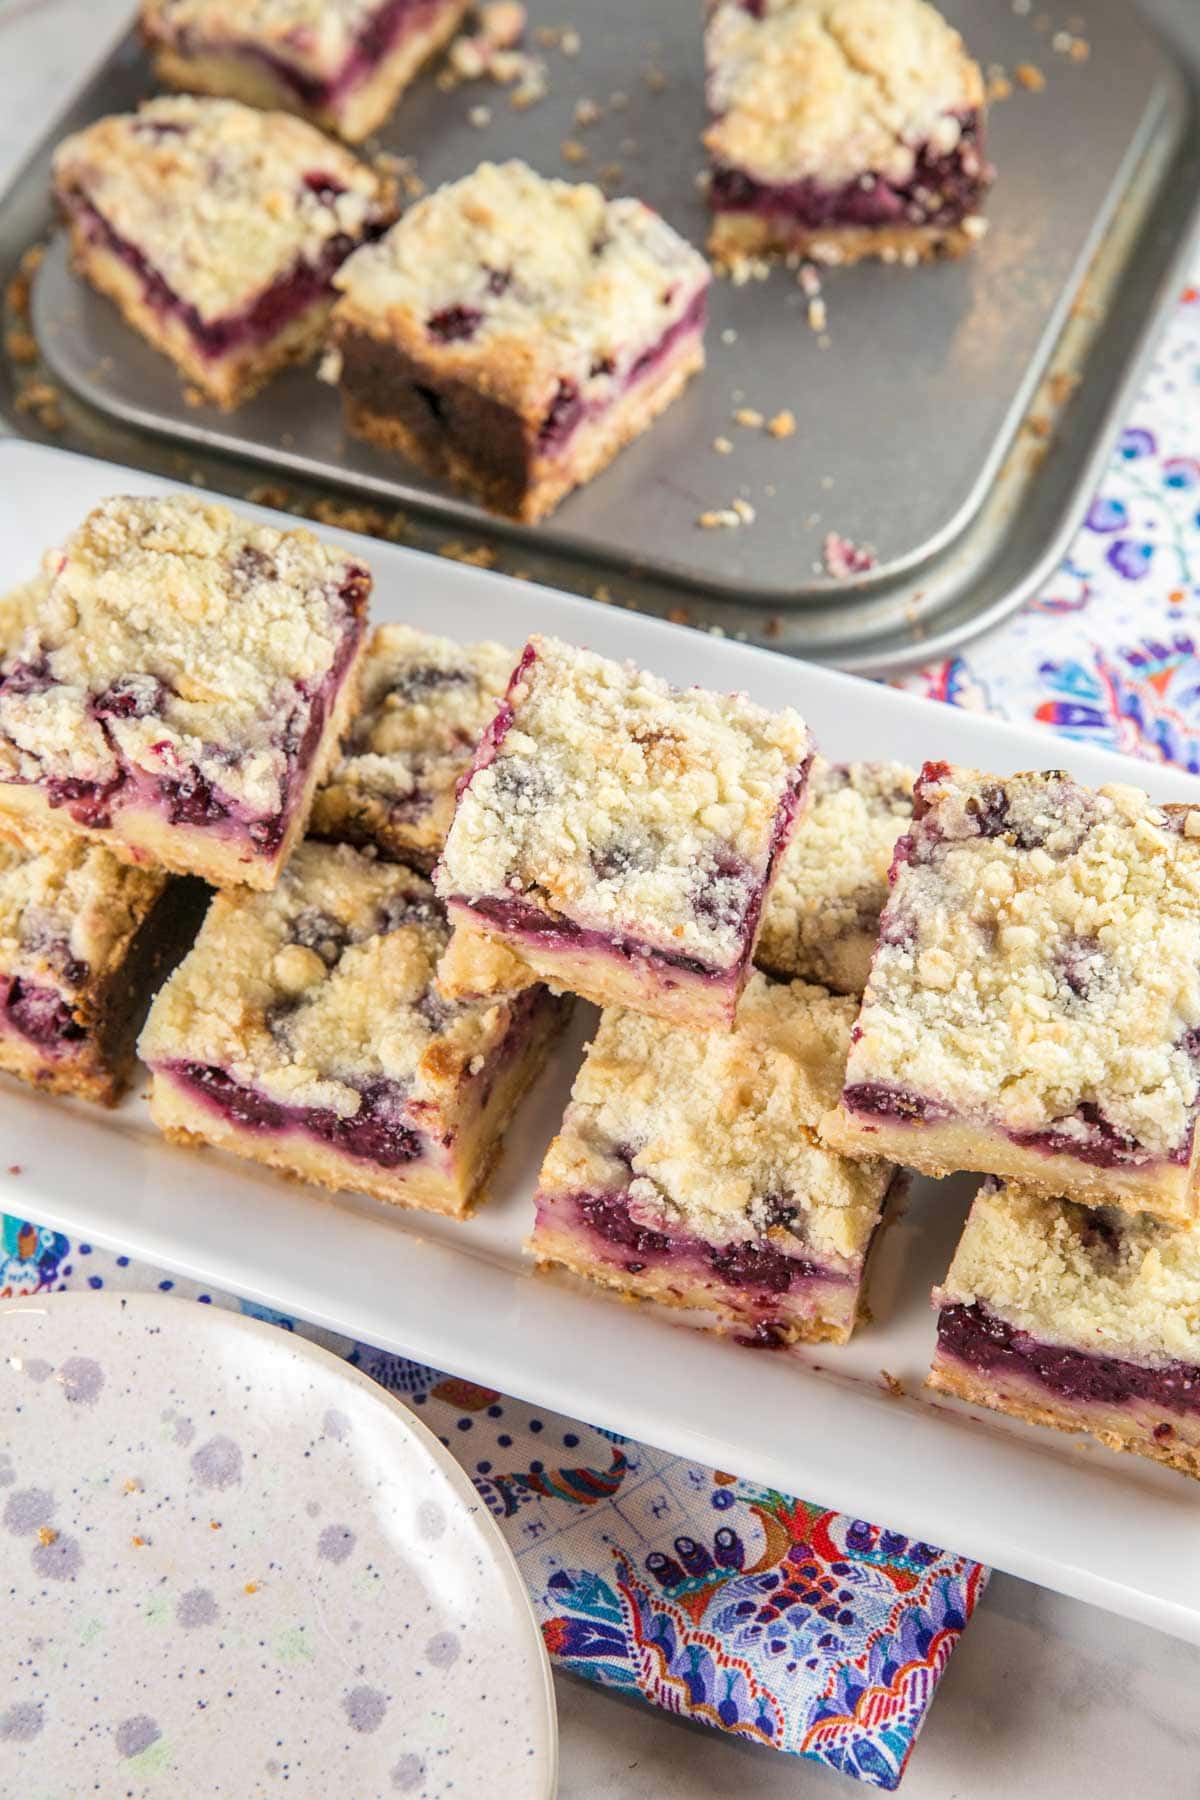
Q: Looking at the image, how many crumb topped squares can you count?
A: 13